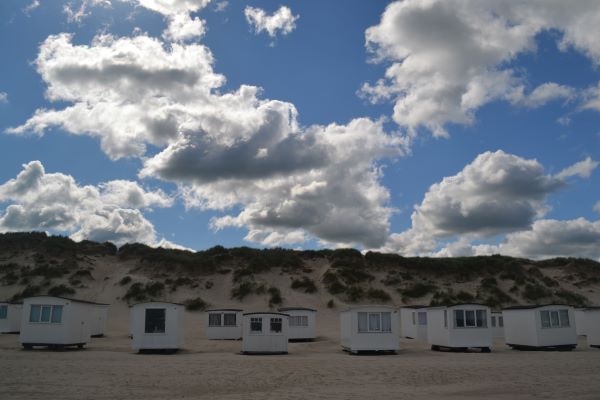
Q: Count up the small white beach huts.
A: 14